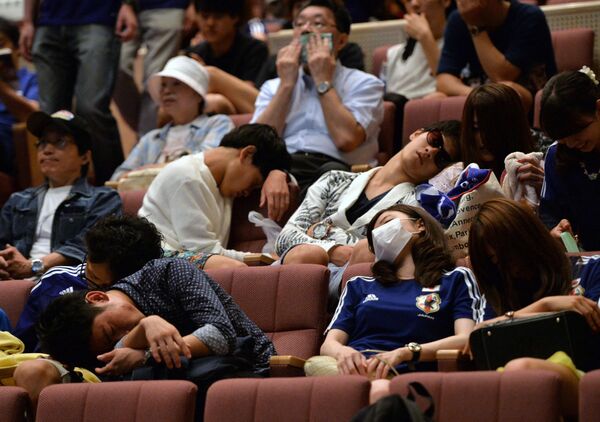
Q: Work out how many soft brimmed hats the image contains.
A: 1